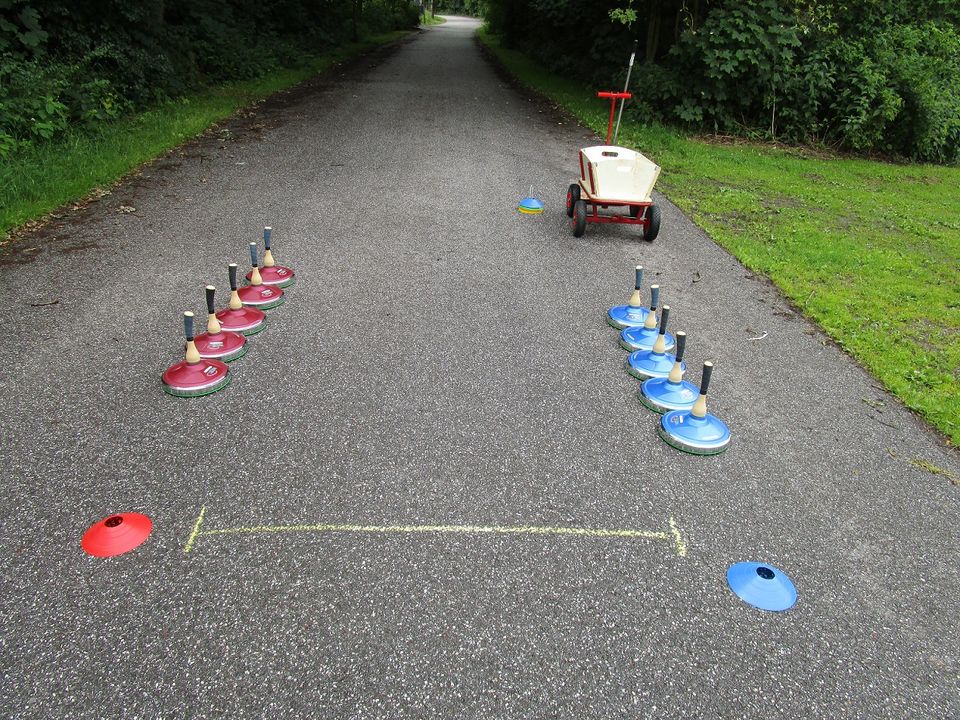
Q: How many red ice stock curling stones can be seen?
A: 5